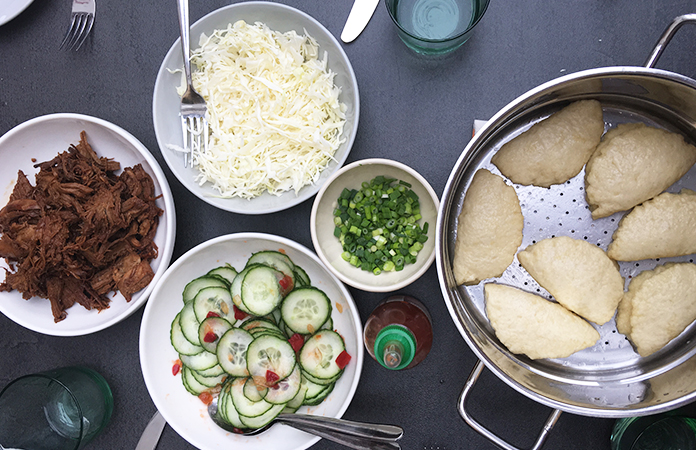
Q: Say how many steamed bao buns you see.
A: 7